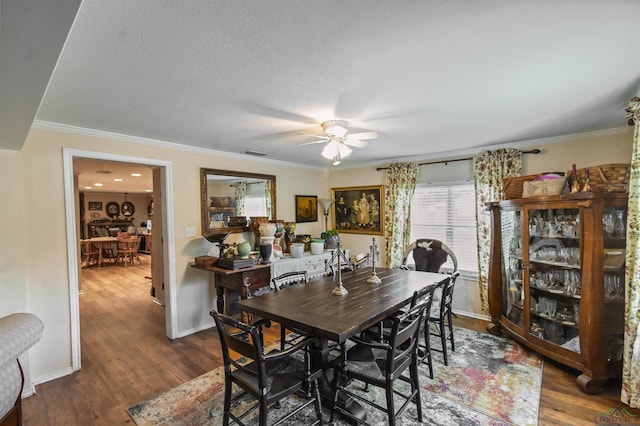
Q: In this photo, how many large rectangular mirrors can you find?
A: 1